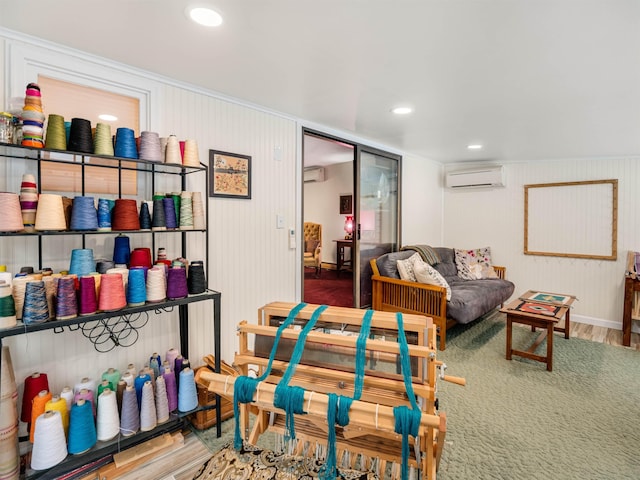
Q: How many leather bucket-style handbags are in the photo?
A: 0